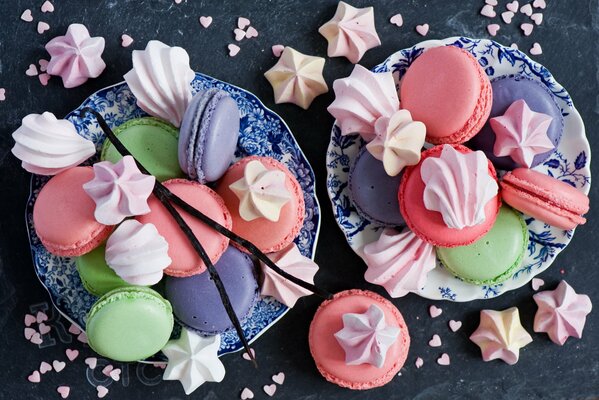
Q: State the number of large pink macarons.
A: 7